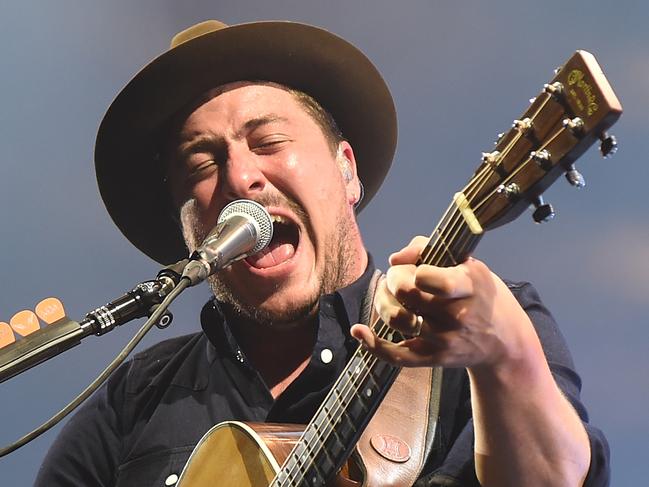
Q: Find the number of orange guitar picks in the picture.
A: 3